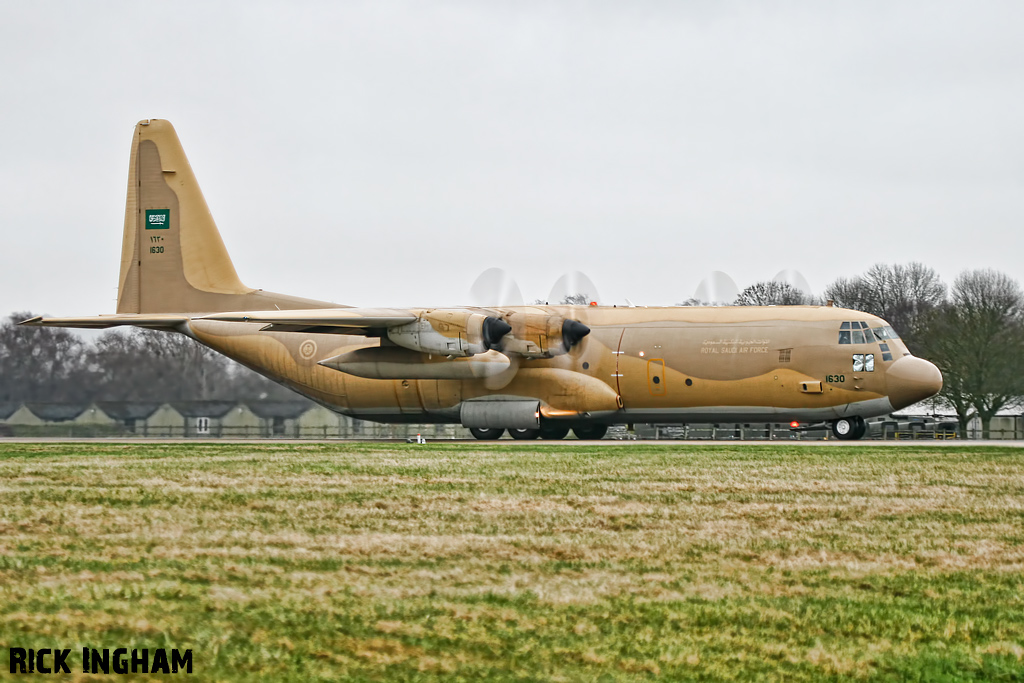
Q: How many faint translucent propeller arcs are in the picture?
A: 4